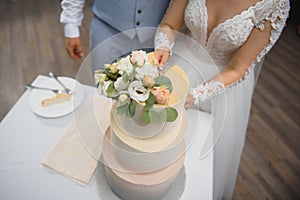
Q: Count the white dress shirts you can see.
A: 1